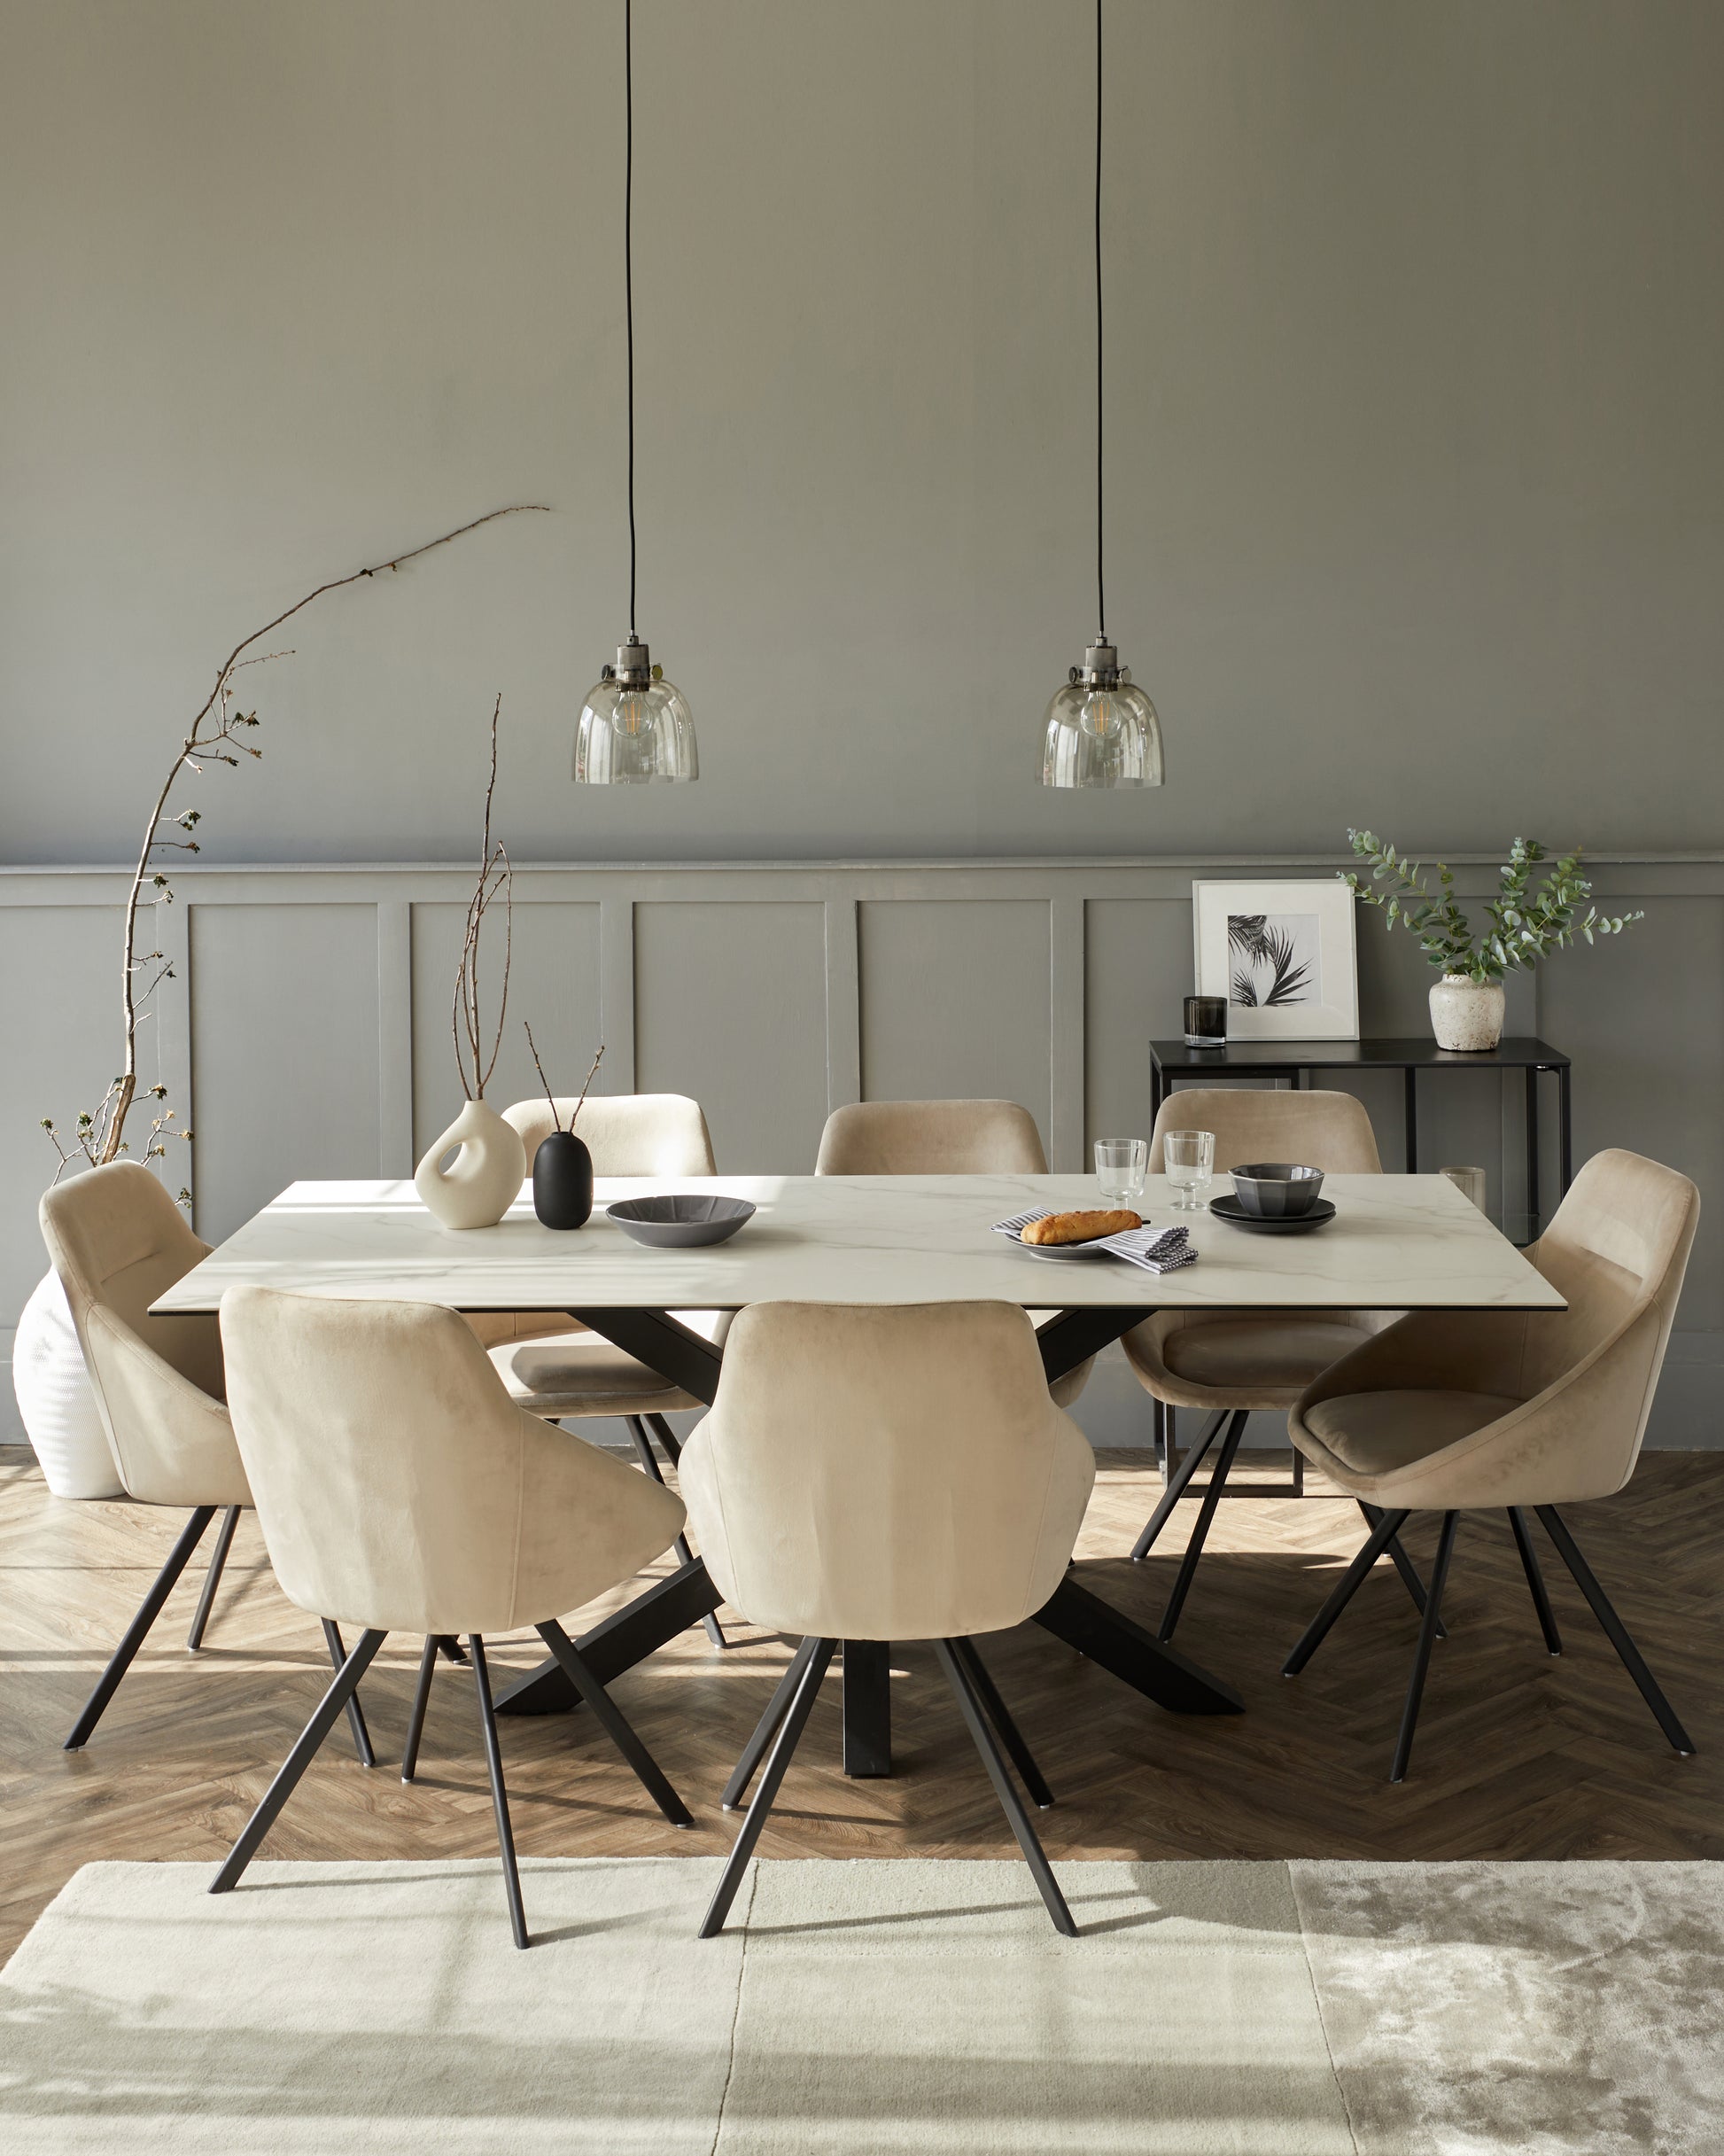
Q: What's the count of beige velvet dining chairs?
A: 7